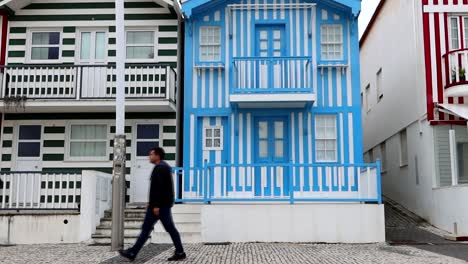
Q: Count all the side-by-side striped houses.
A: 3